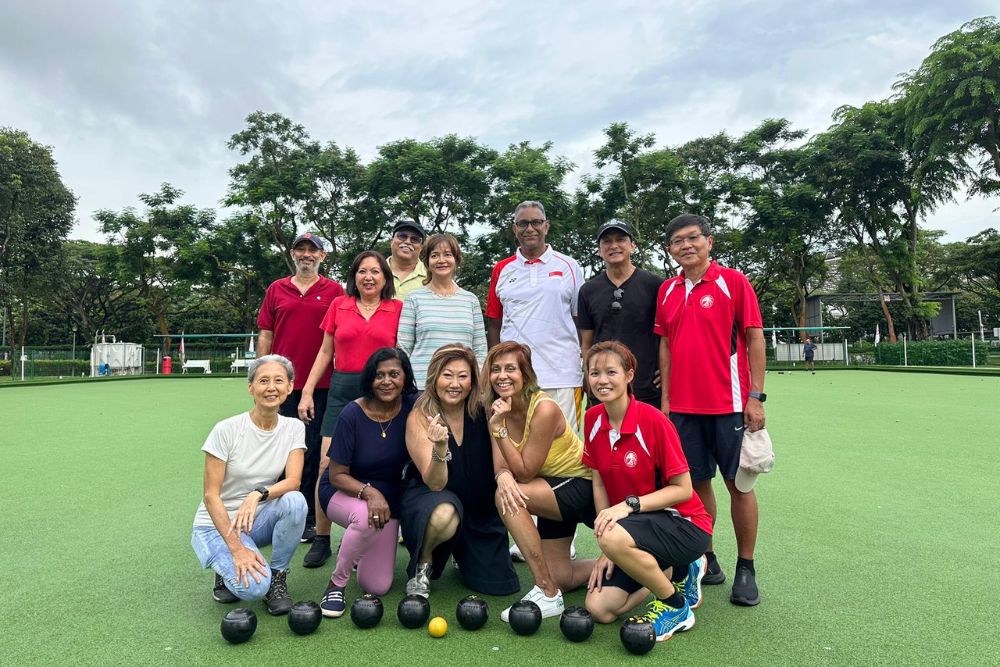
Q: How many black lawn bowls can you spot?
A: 8